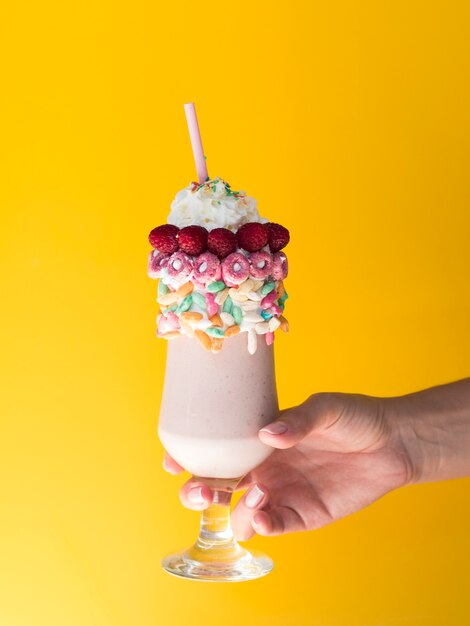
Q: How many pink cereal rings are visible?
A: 6